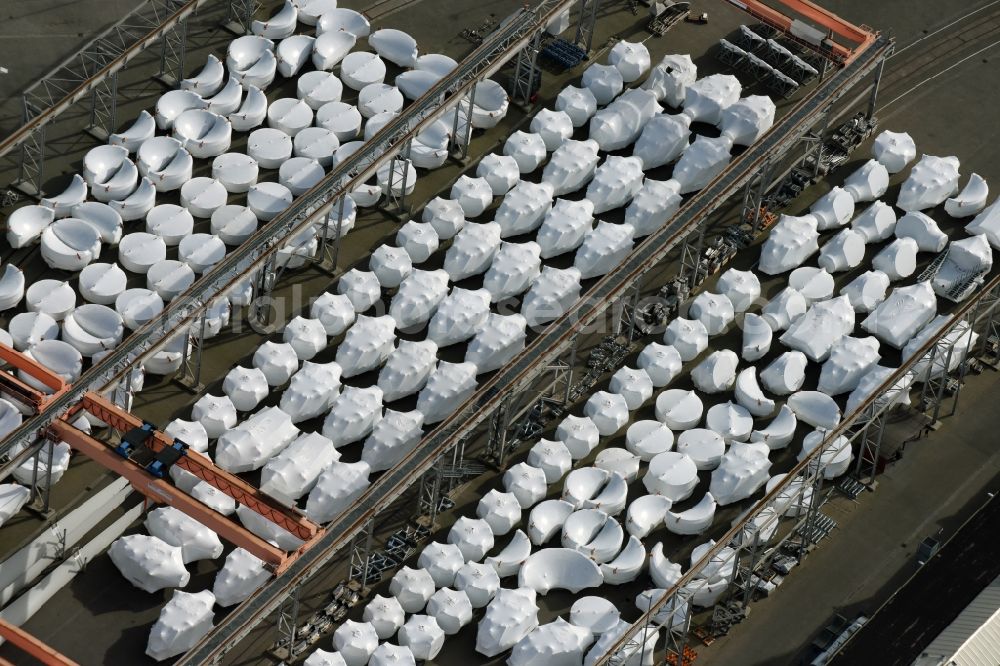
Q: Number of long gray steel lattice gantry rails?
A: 4